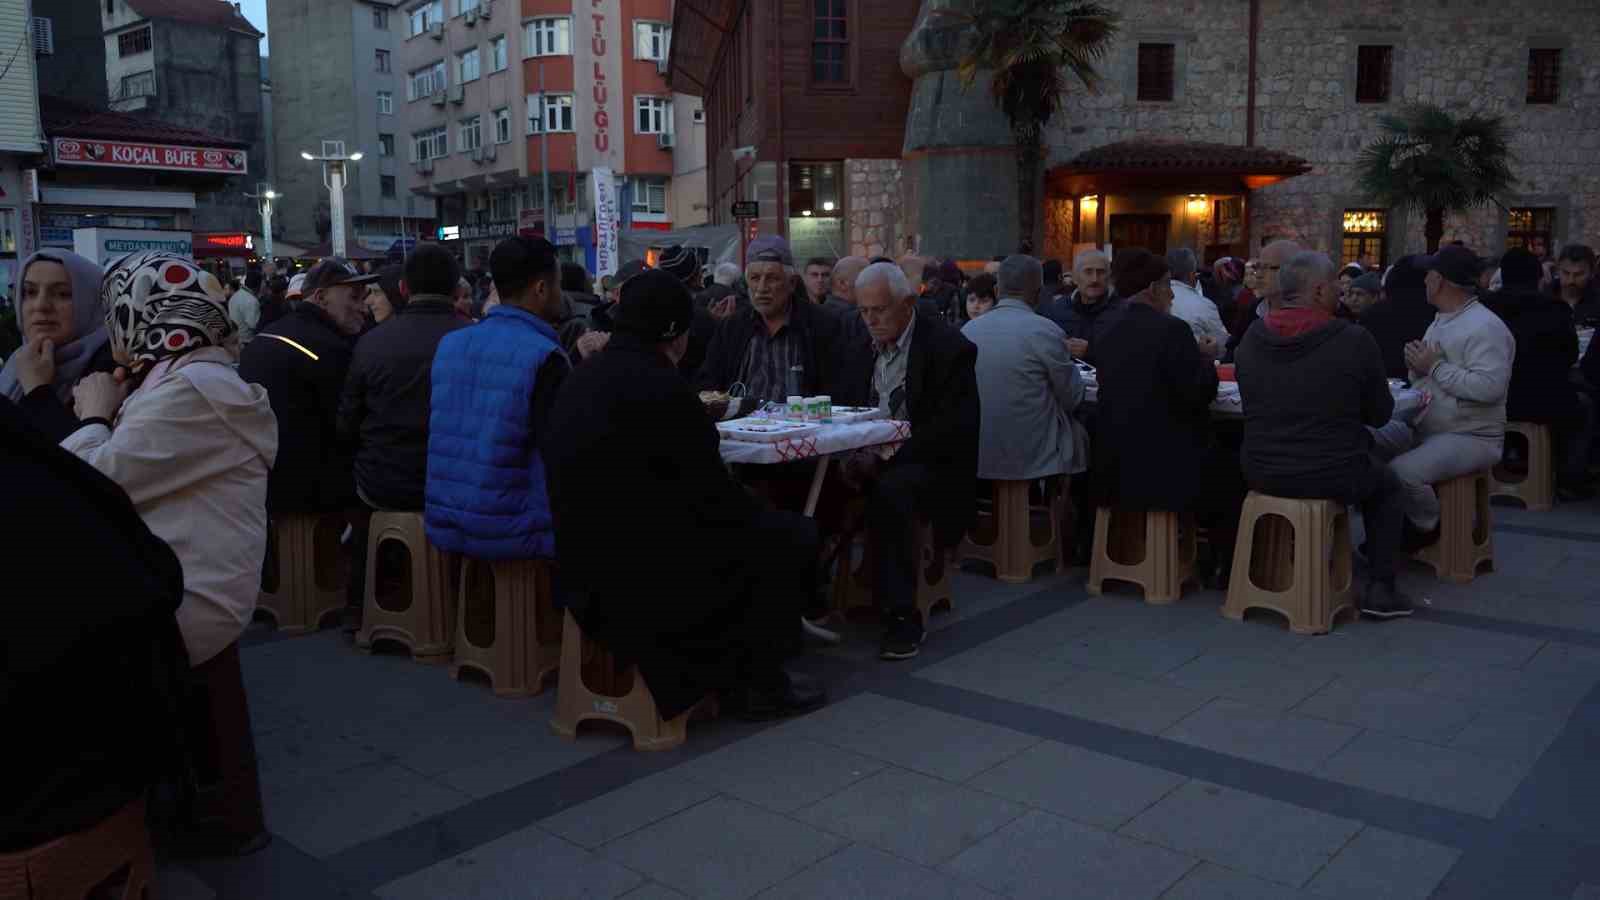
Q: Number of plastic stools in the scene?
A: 11